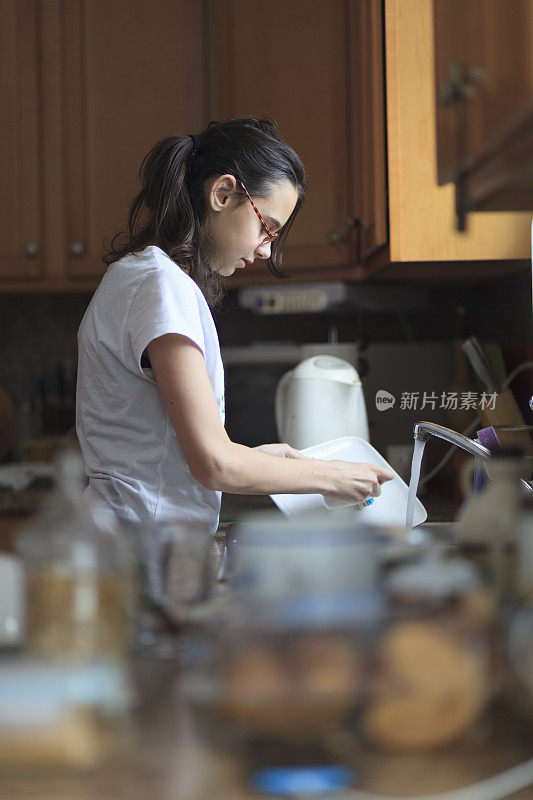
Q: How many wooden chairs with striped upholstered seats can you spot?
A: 0